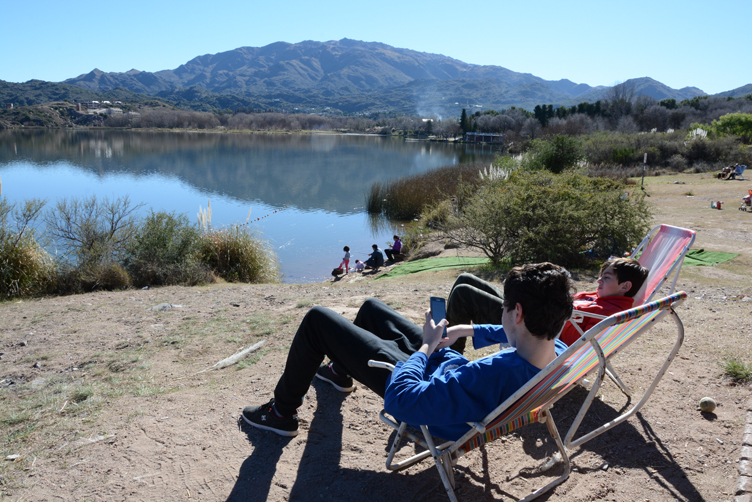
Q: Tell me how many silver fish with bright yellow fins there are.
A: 0